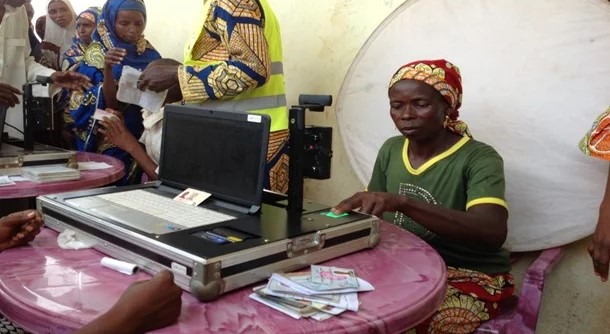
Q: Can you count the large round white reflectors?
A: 1